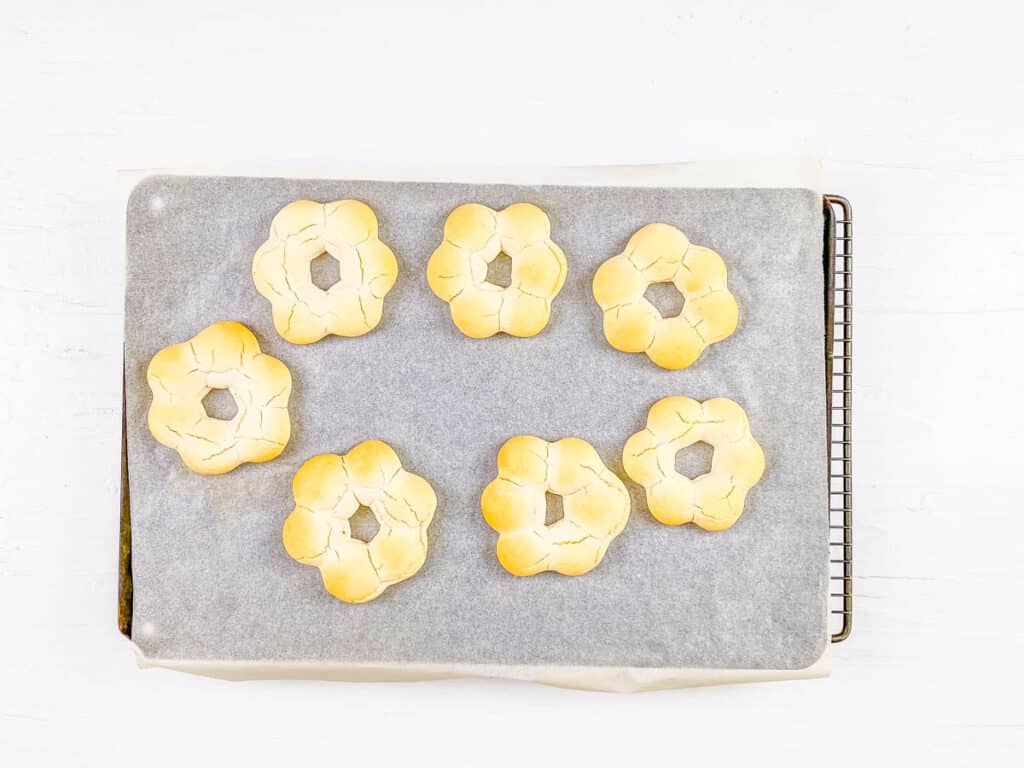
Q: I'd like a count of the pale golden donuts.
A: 7